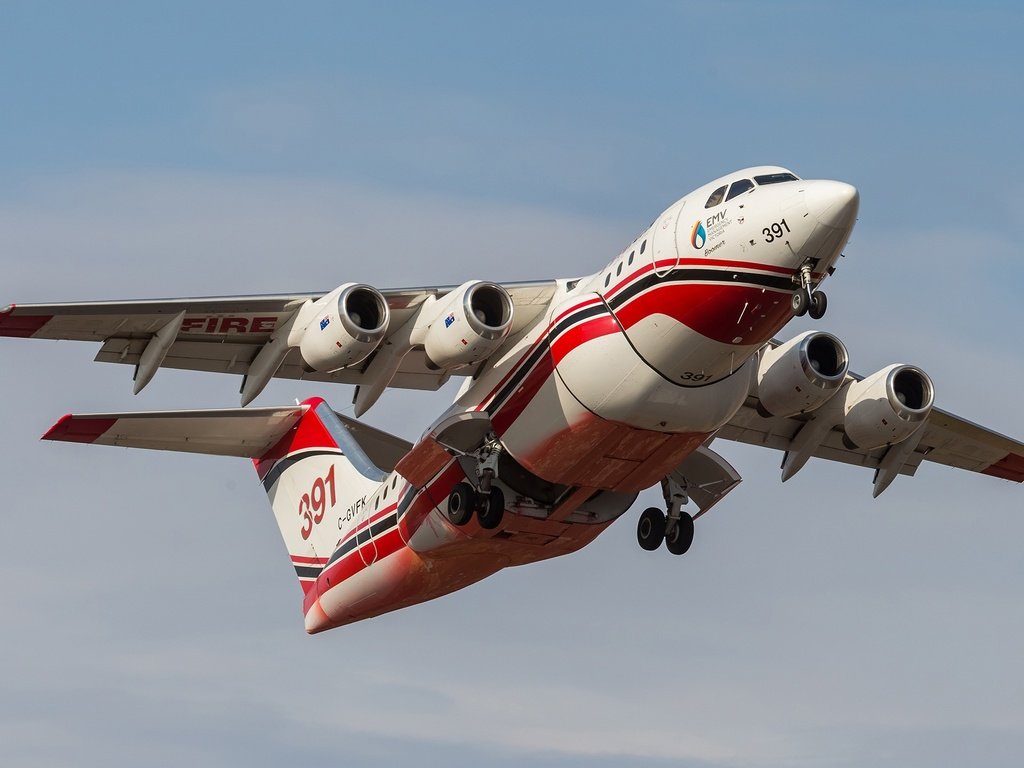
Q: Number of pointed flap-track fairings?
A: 5